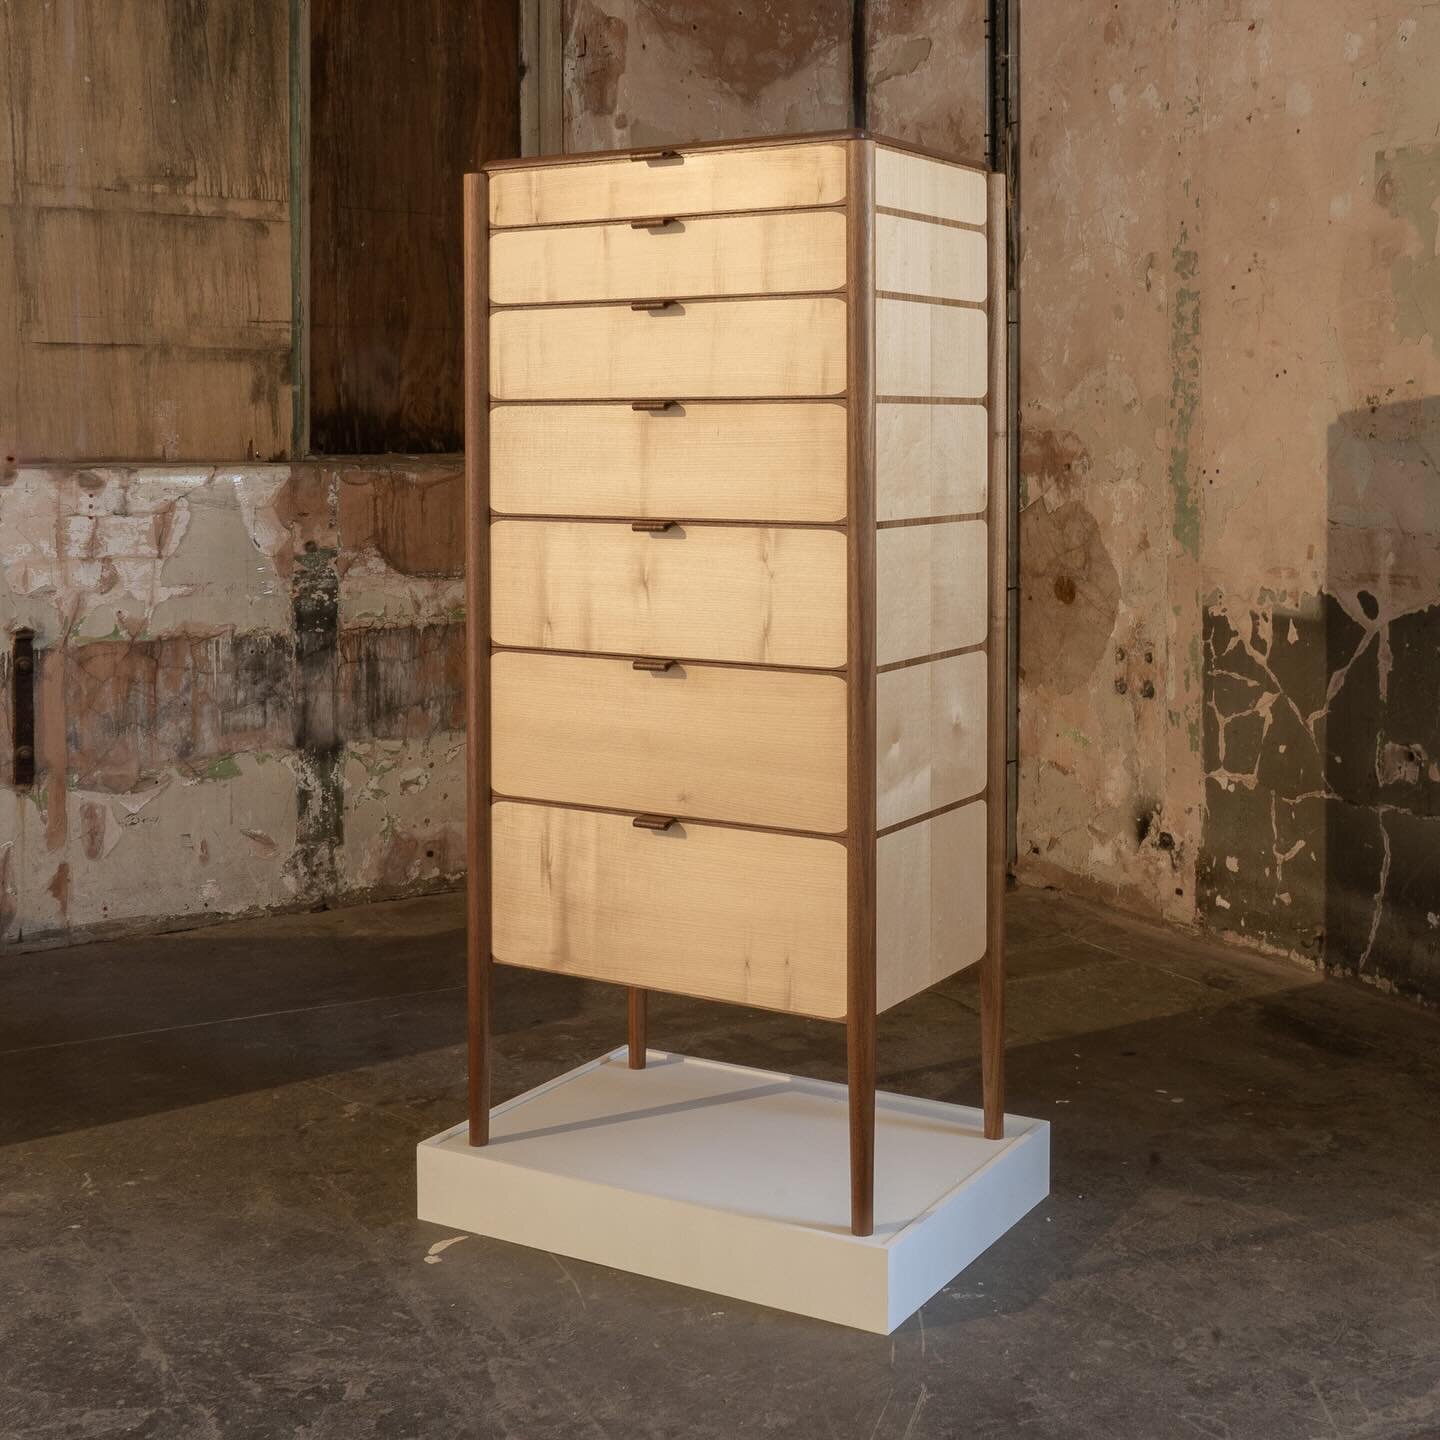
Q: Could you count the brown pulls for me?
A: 7